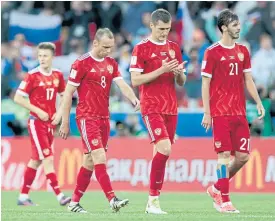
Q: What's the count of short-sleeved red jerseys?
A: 4